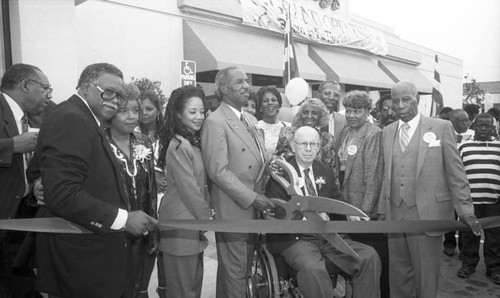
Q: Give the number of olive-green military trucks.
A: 0